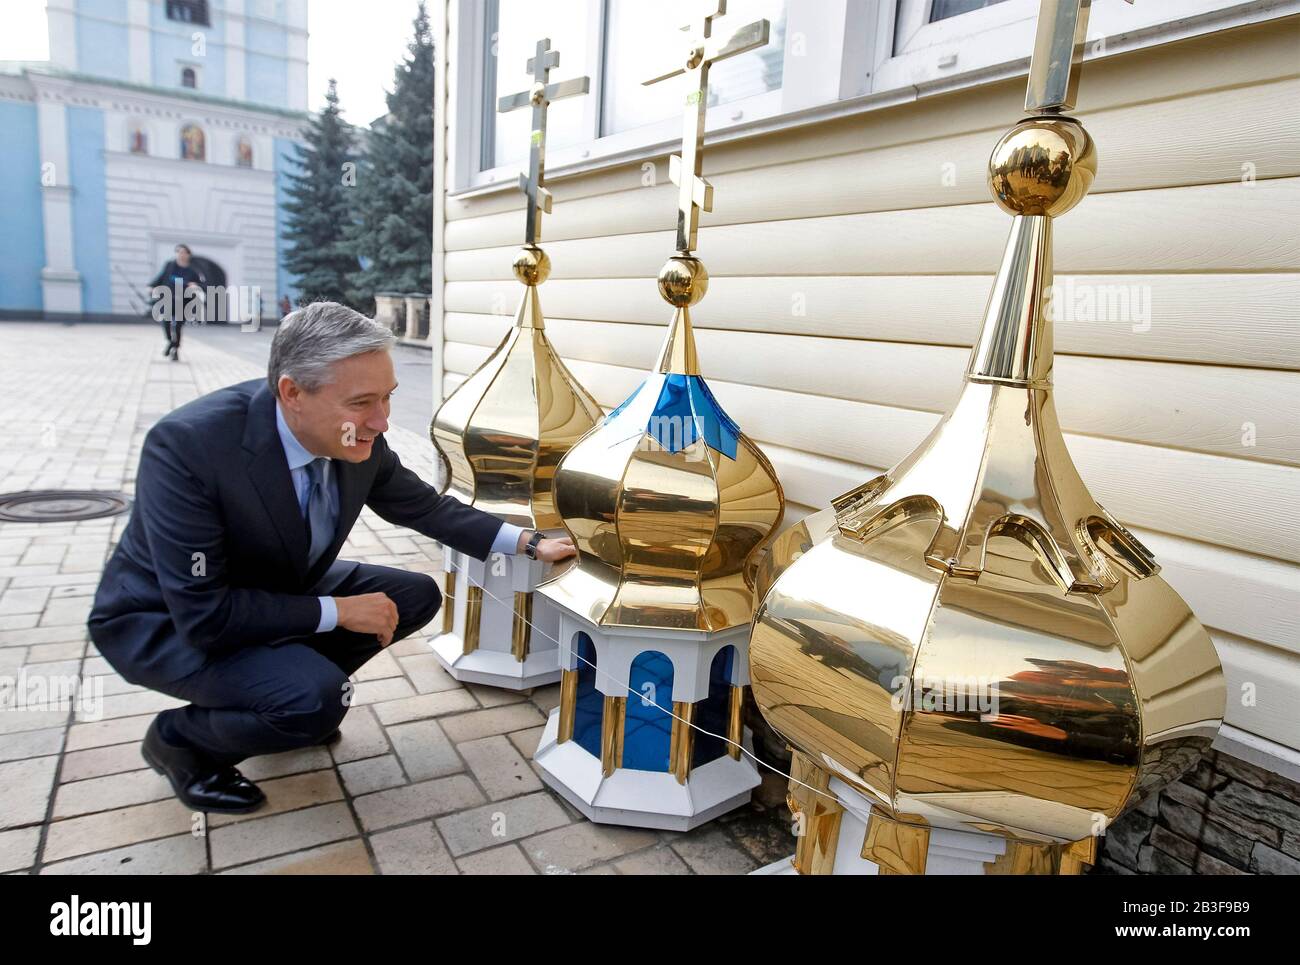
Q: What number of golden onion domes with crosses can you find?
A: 3